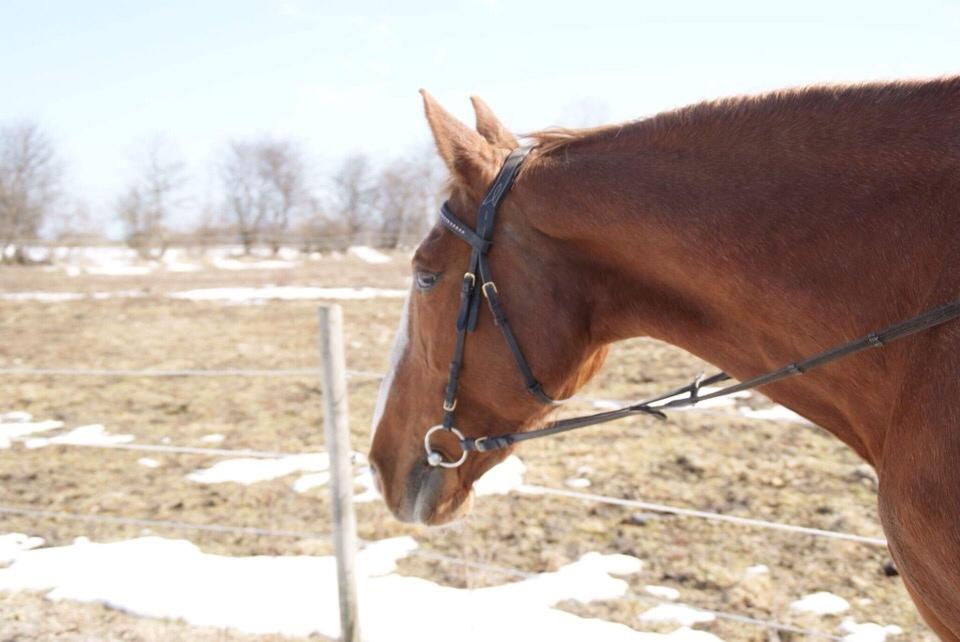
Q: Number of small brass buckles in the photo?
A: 4